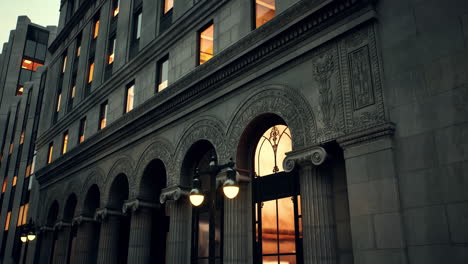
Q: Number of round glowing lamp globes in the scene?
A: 4